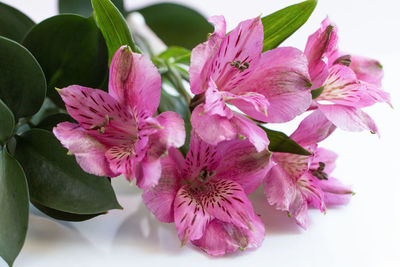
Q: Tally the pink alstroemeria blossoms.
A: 5